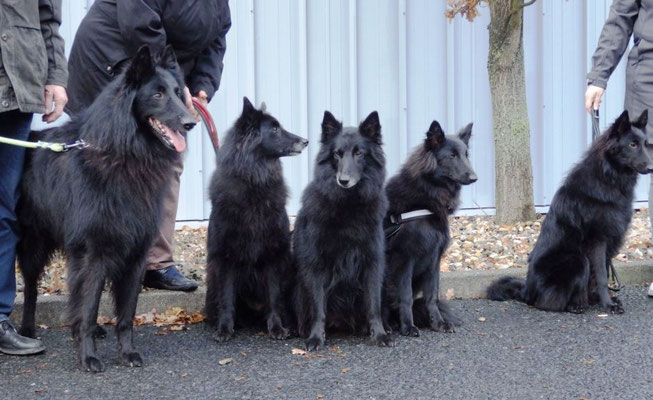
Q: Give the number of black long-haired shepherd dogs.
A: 5